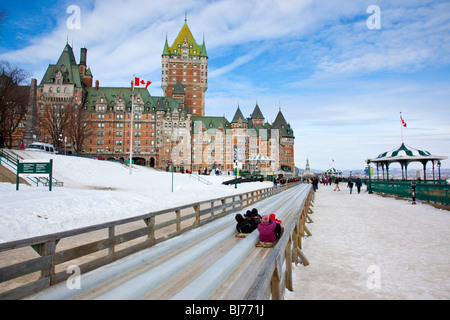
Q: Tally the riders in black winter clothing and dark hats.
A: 3